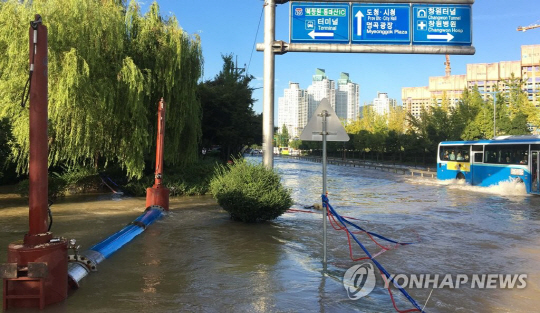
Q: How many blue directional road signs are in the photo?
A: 3